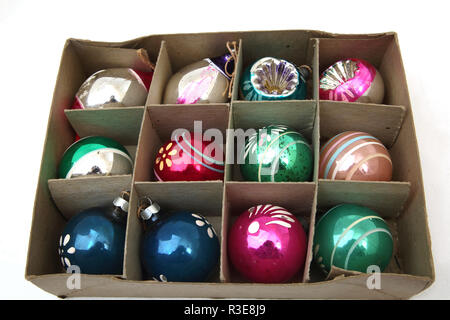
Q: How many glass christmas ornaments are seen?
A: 12